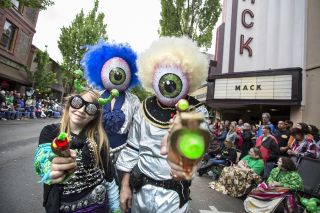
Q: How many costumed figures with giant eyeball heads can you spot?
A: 2